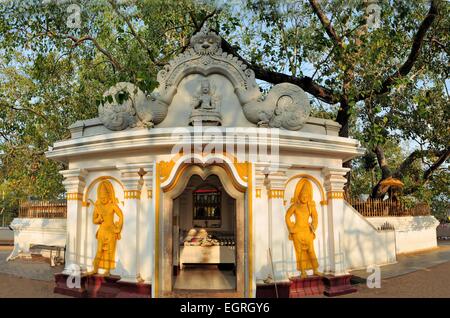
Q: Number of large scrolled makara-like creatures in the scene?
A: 2